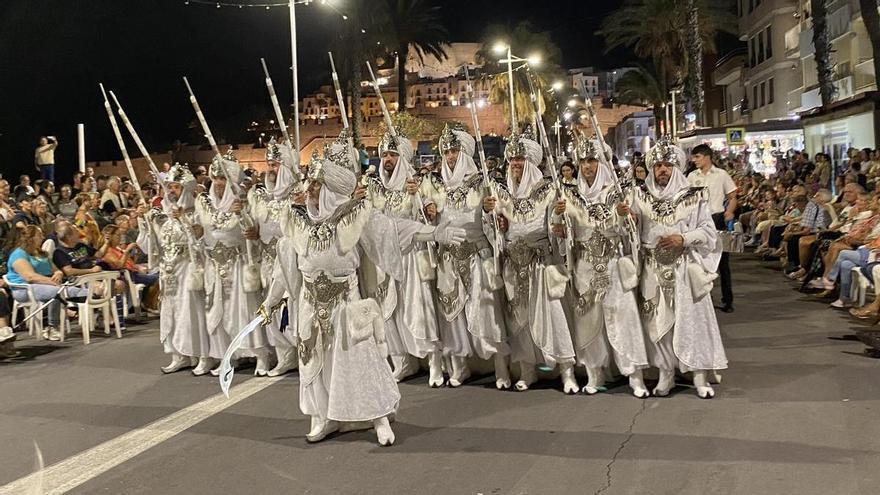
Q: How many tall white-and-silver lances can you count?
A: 9